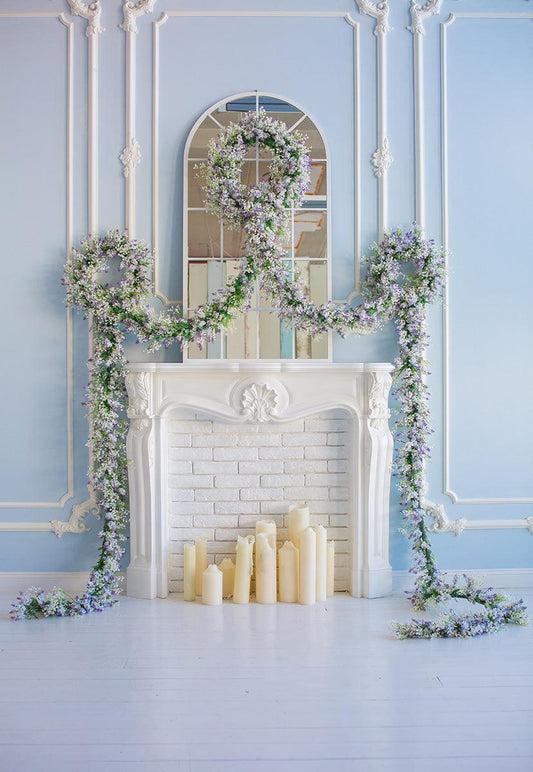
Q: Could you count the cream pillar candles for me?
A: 12